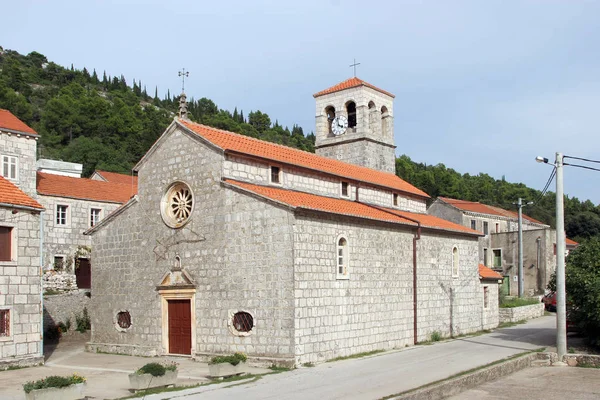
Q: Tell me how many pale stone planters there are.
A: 3